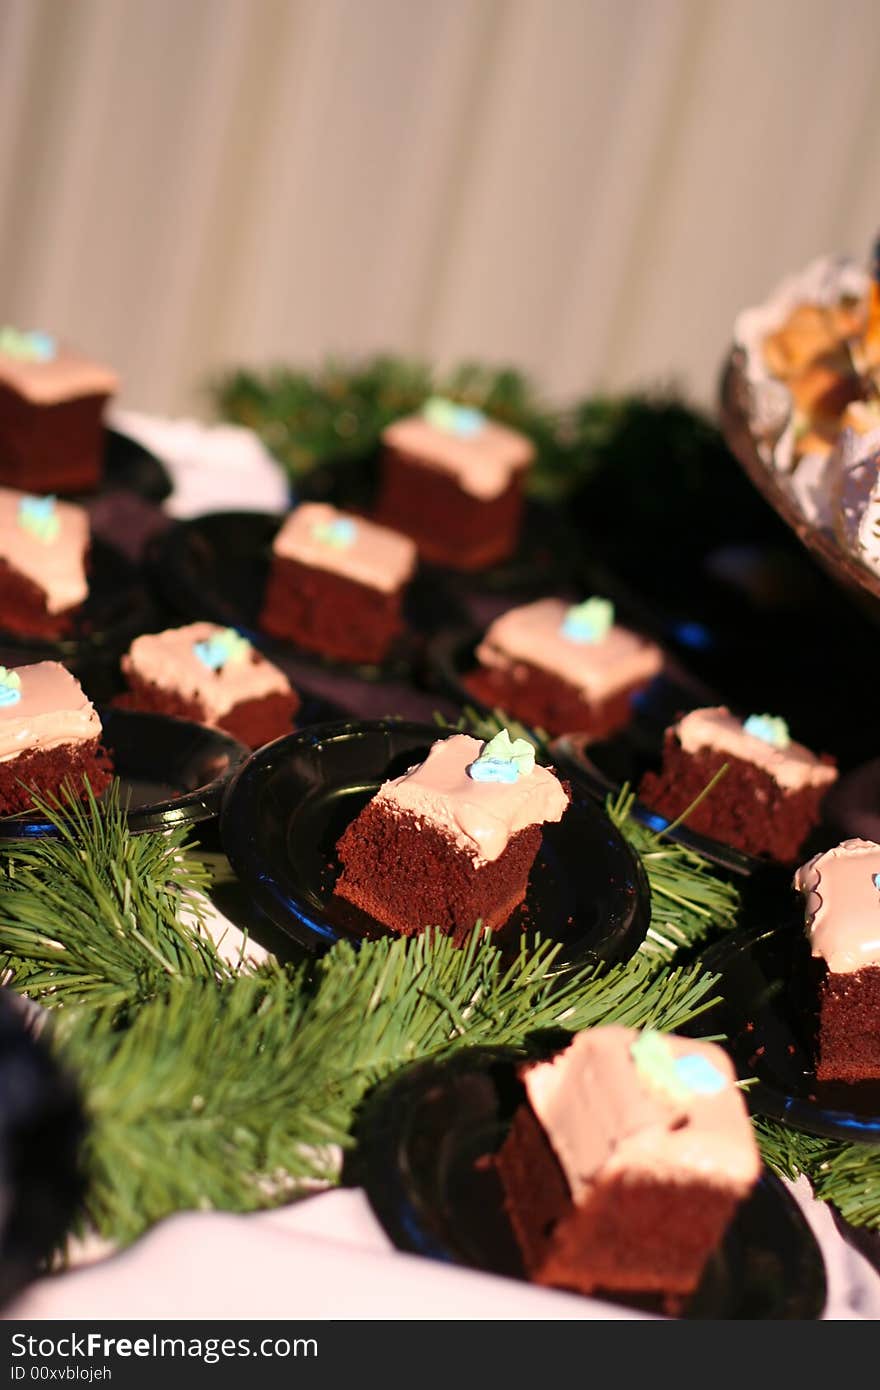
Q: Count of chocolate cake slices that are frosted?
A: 11